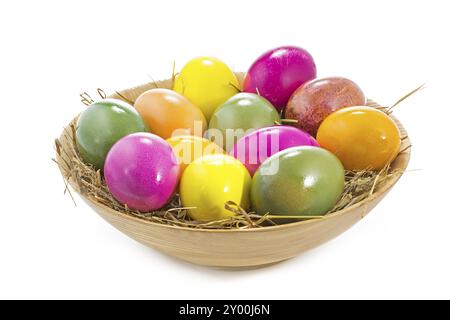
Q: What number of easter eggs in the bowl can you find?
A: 12